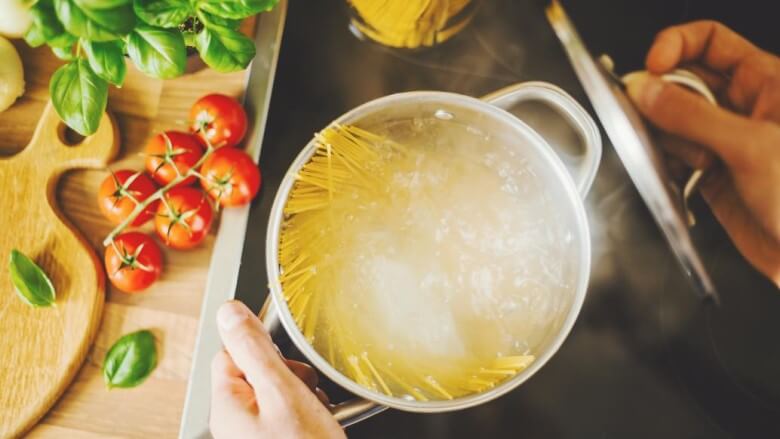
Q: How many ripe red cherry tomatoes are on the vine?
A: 6